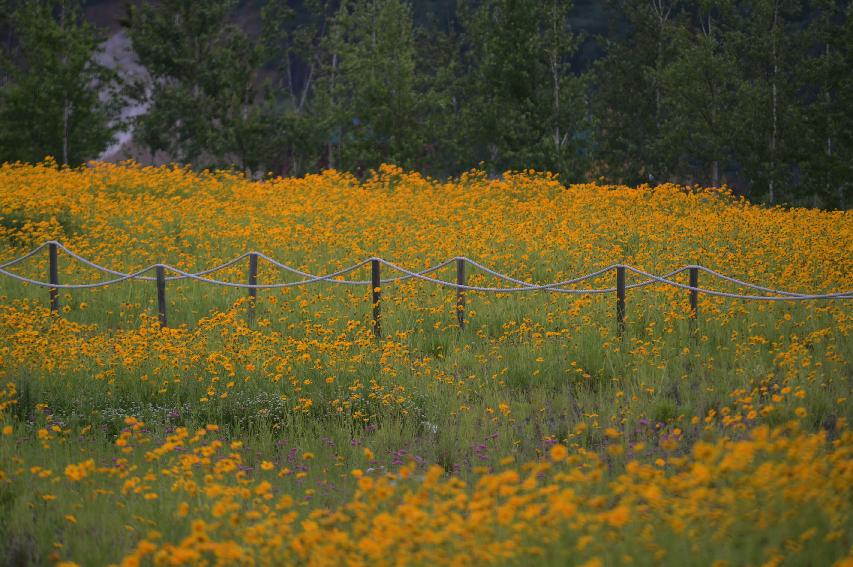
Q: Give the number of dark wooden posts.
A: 7